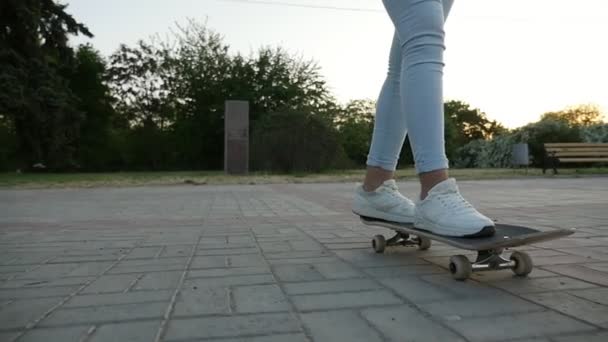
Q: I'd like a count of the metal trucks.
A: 2